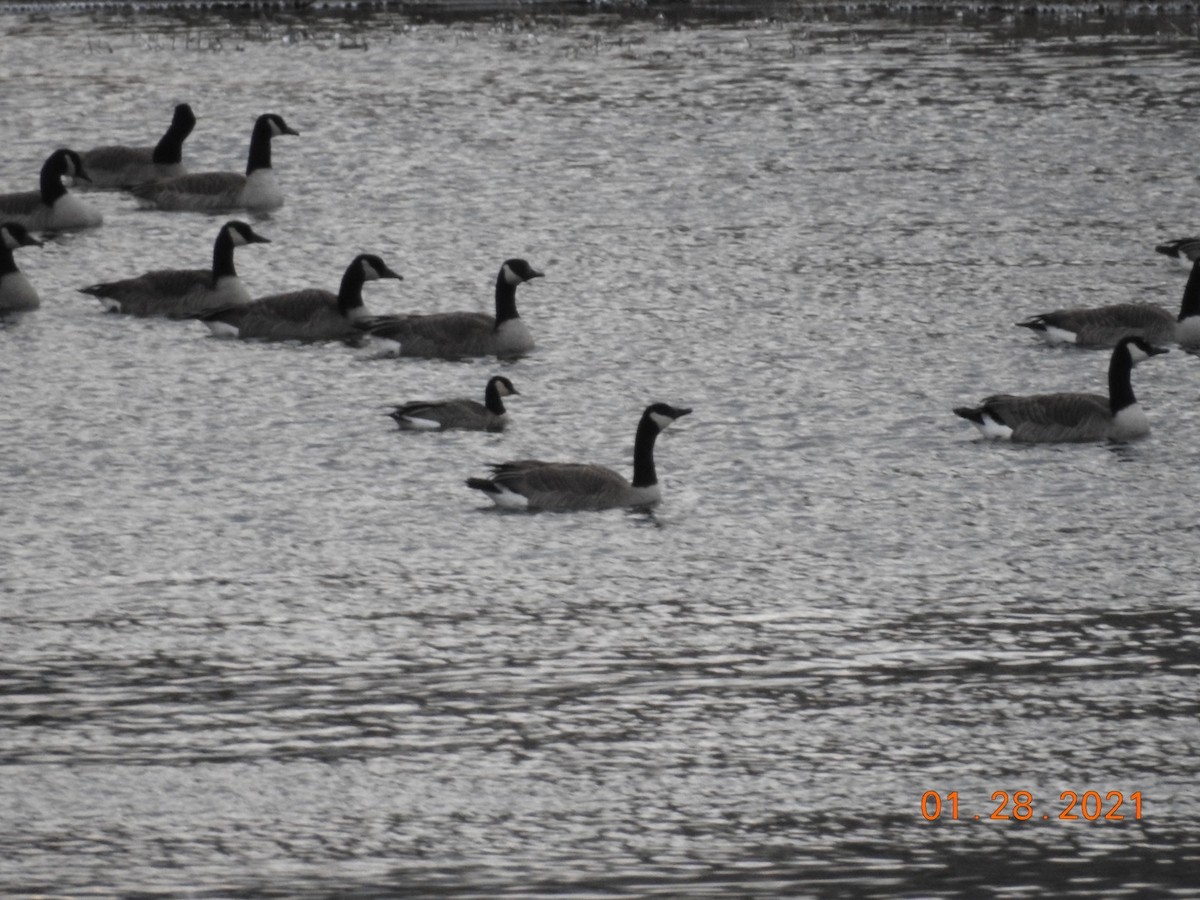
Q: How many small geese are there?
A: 1